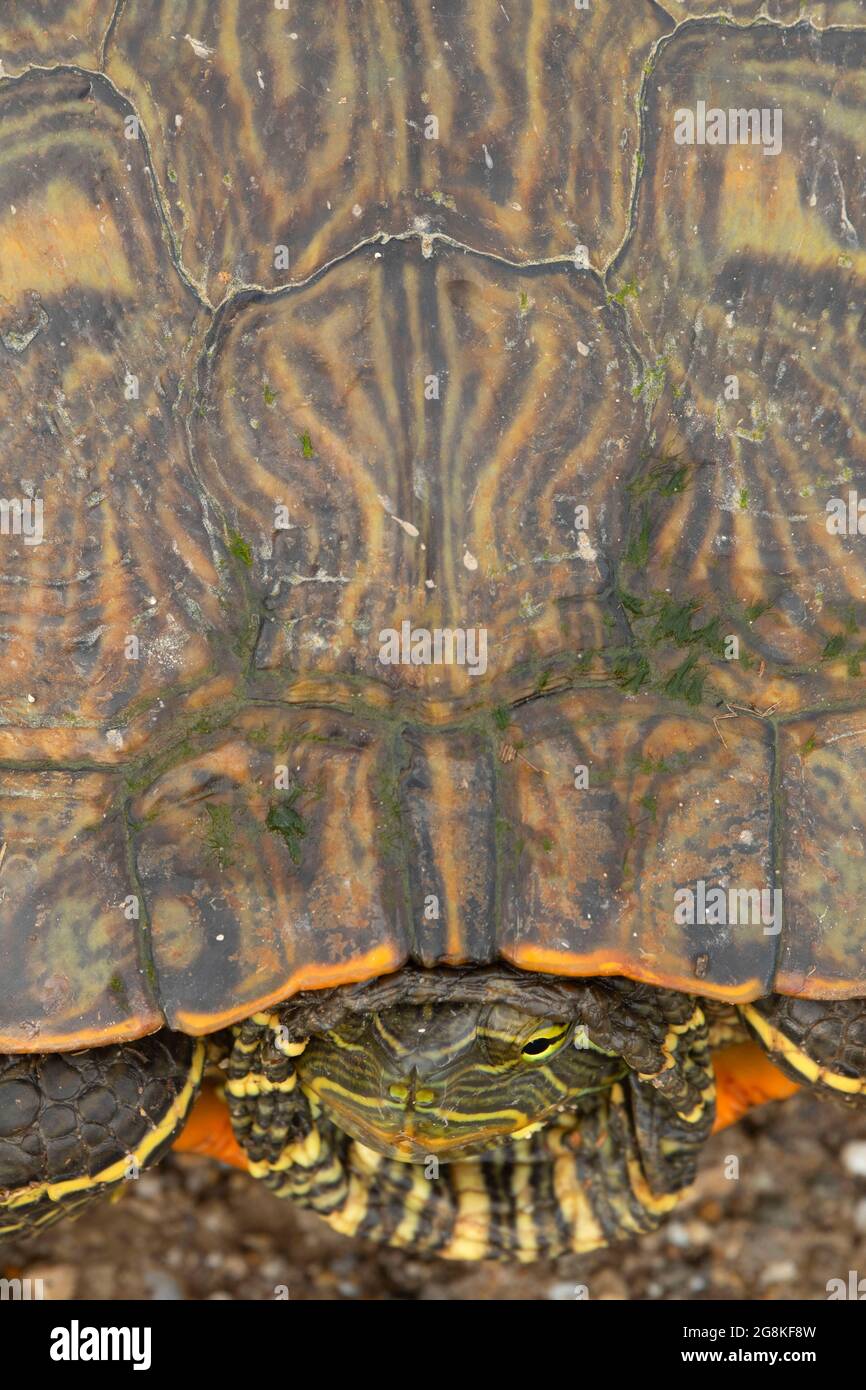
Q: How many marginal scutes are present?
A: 4